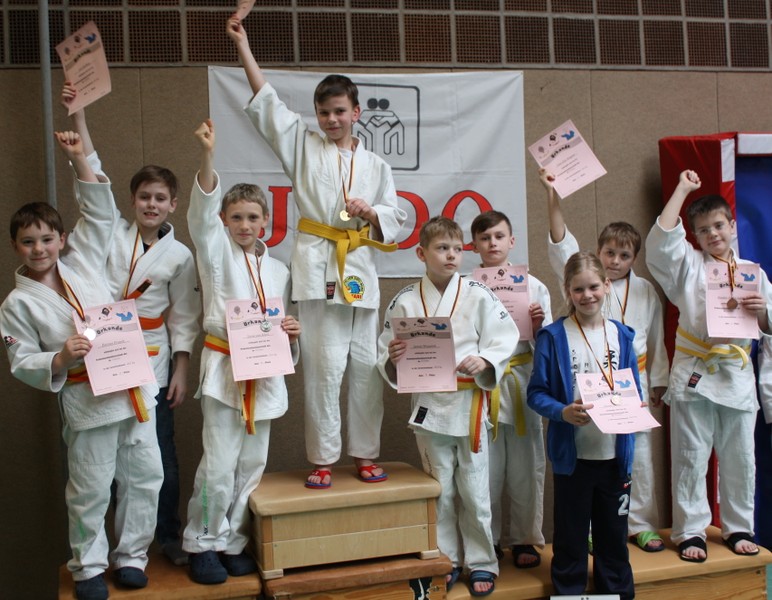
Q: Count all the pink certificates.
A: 9